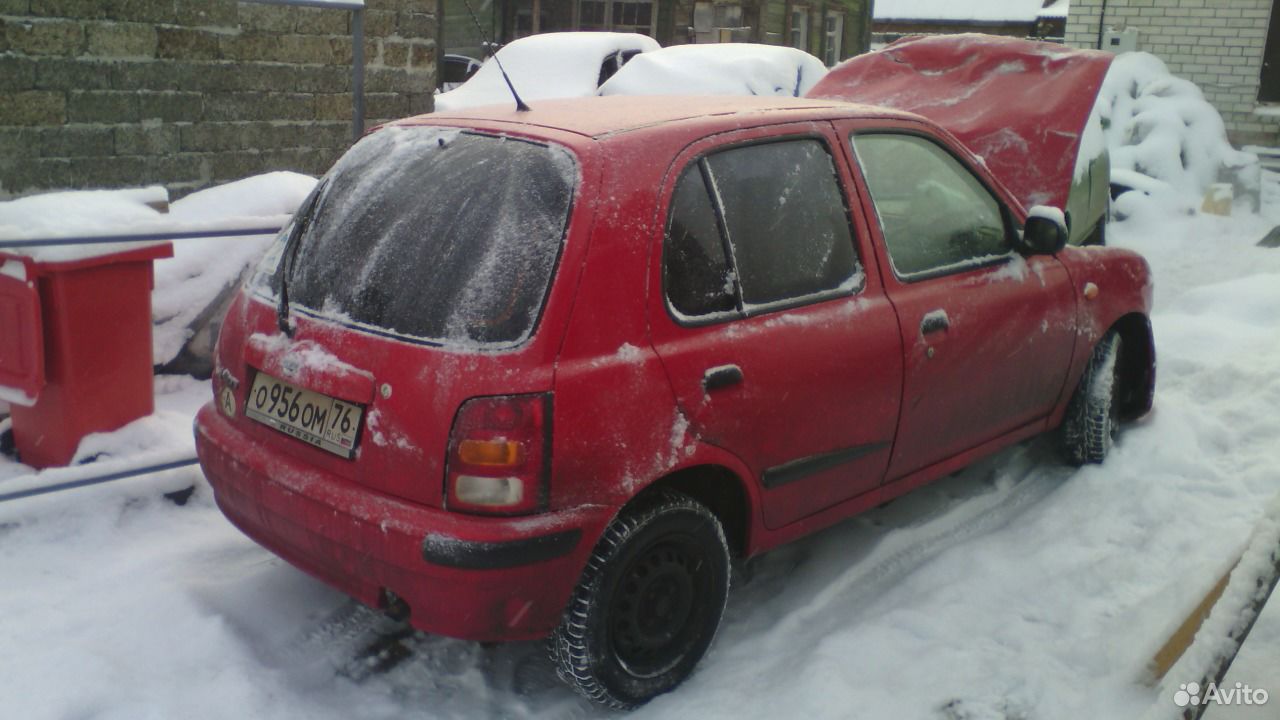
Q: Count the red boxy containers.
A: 1